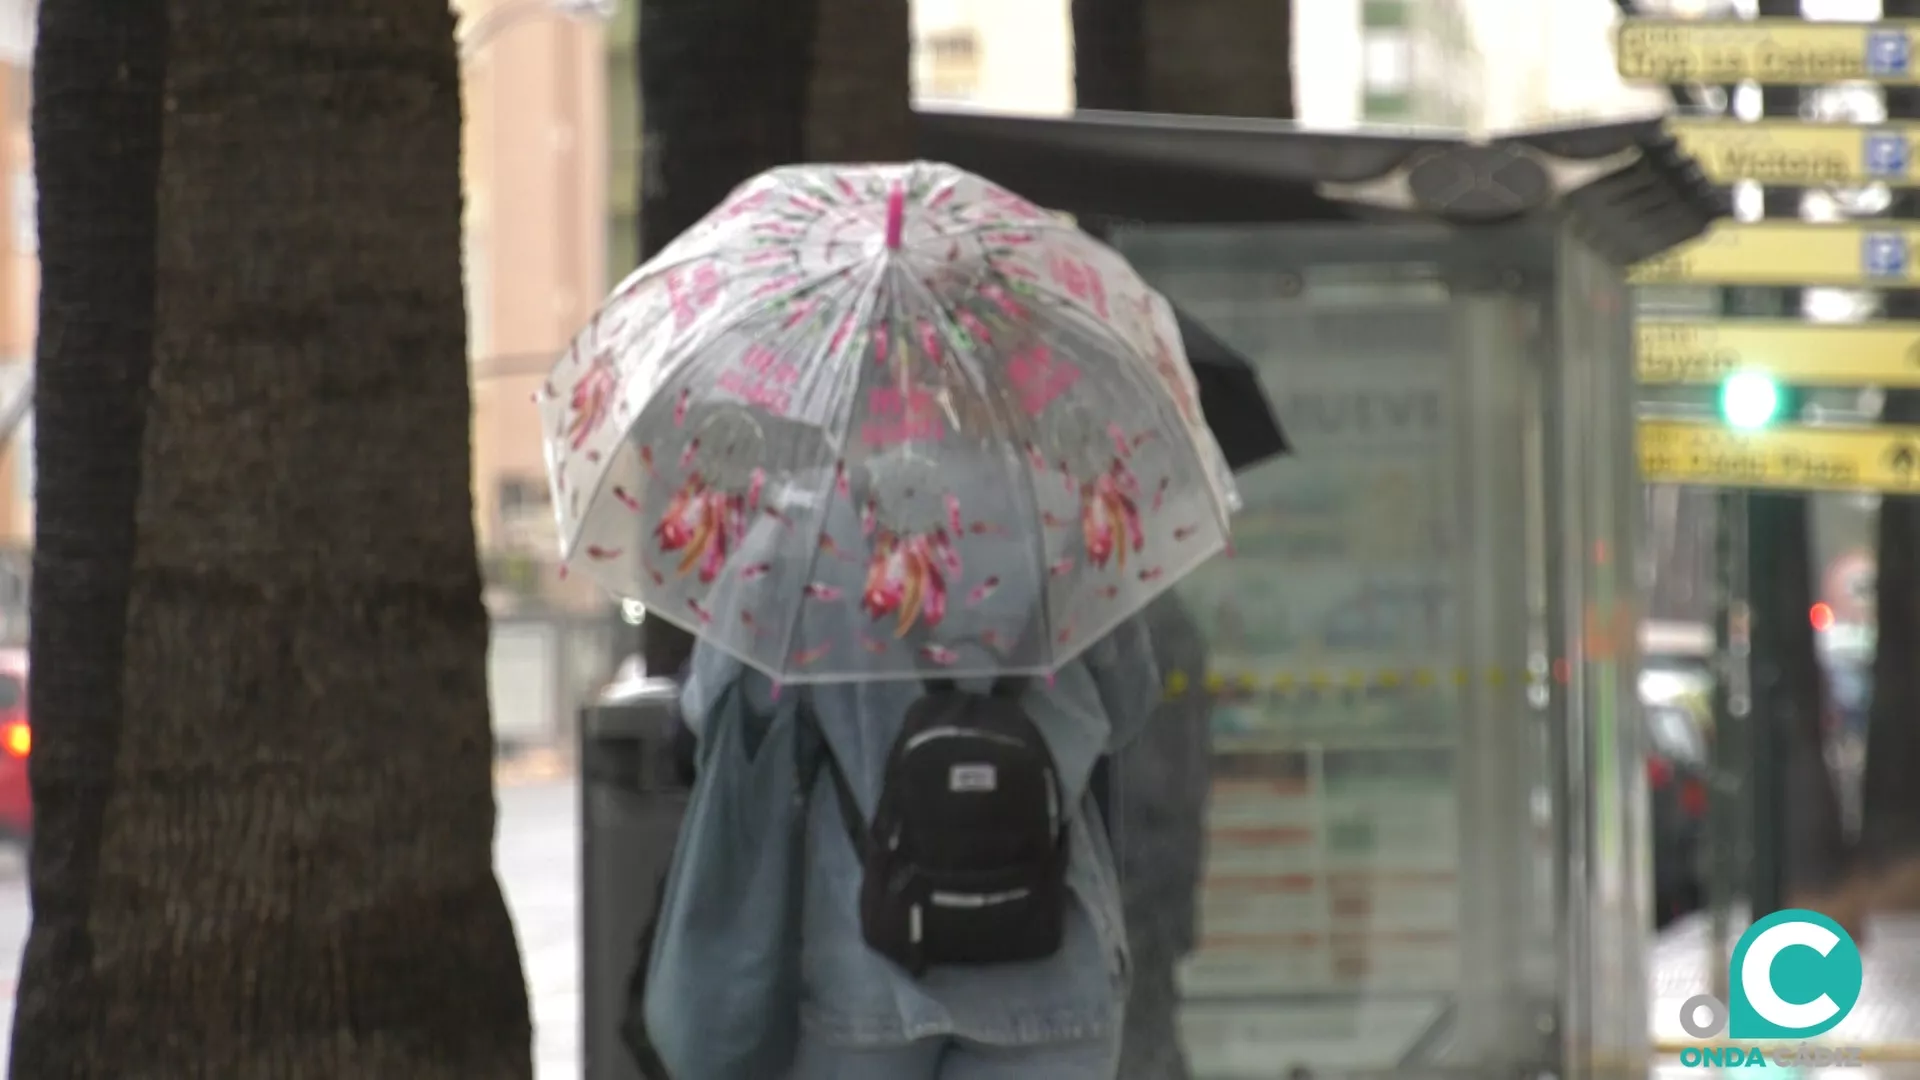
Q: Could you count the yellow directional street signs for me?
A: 5